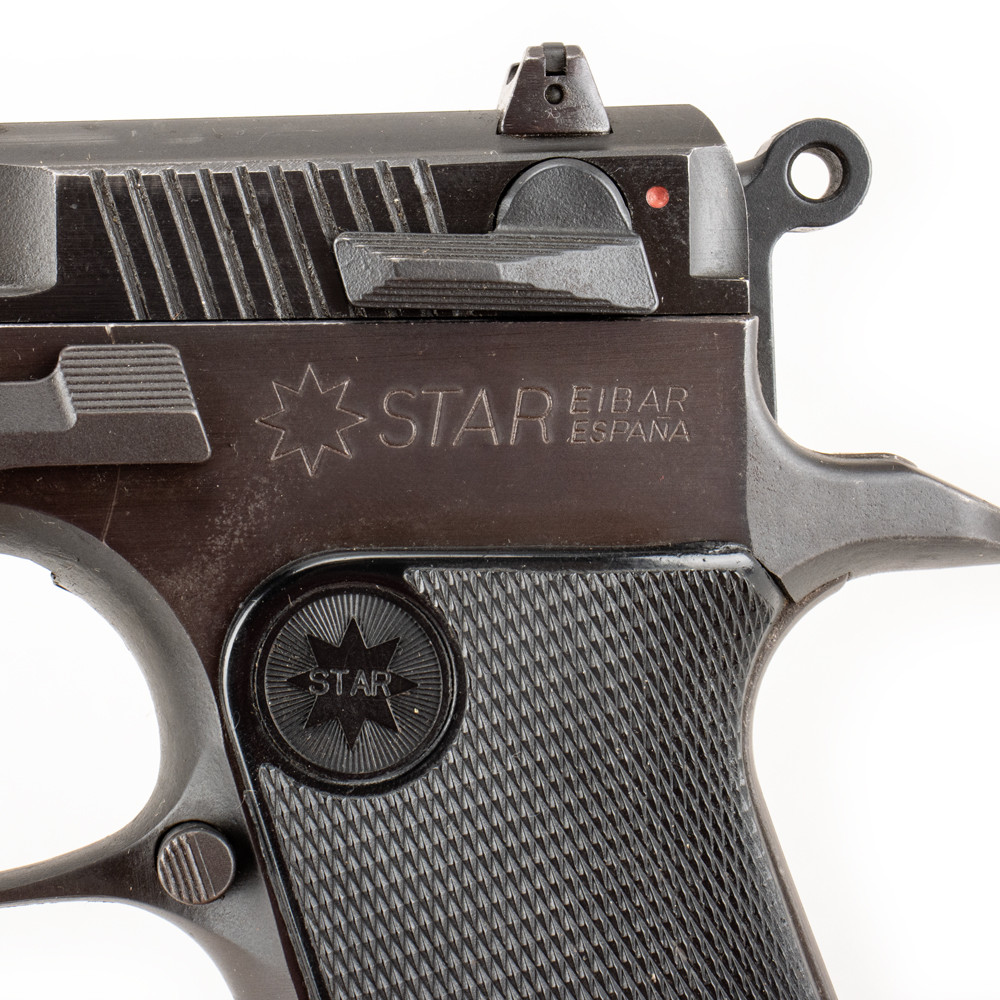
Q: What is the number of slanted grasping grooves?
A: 10